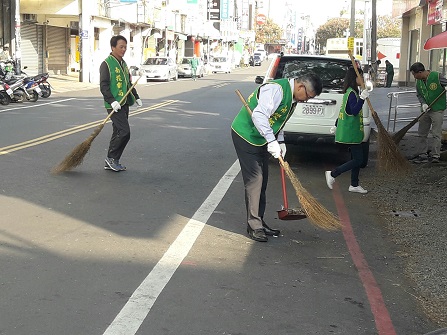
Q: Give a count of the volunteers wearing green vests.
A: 4